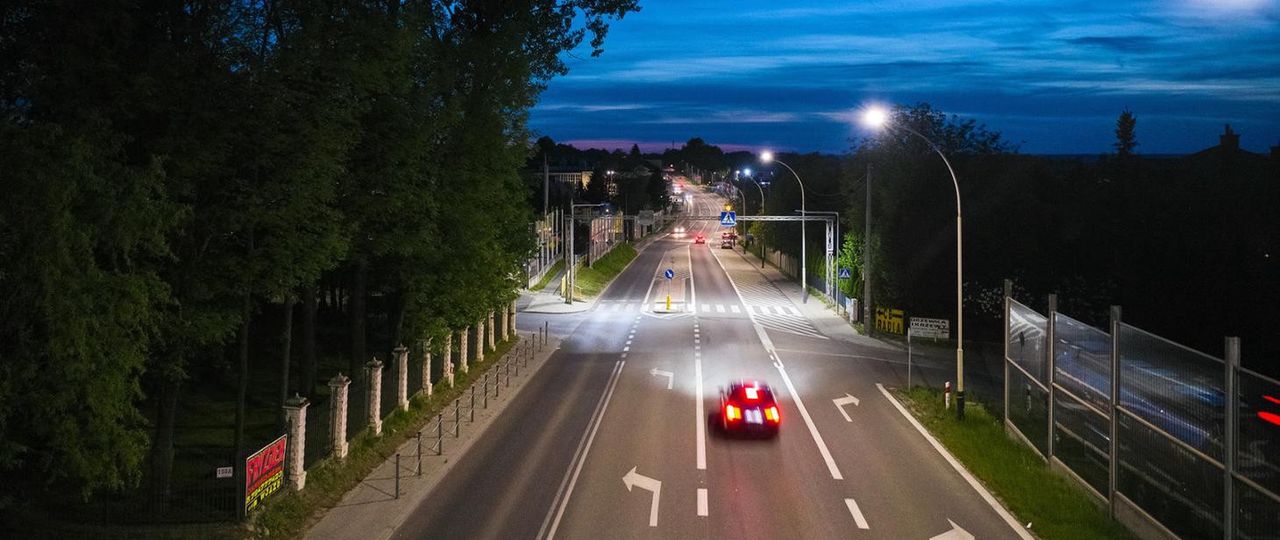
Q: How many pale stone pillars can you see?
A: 11